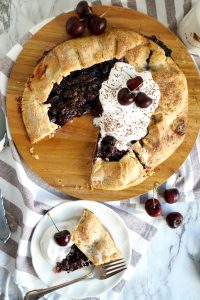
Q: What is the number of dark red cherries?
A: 10